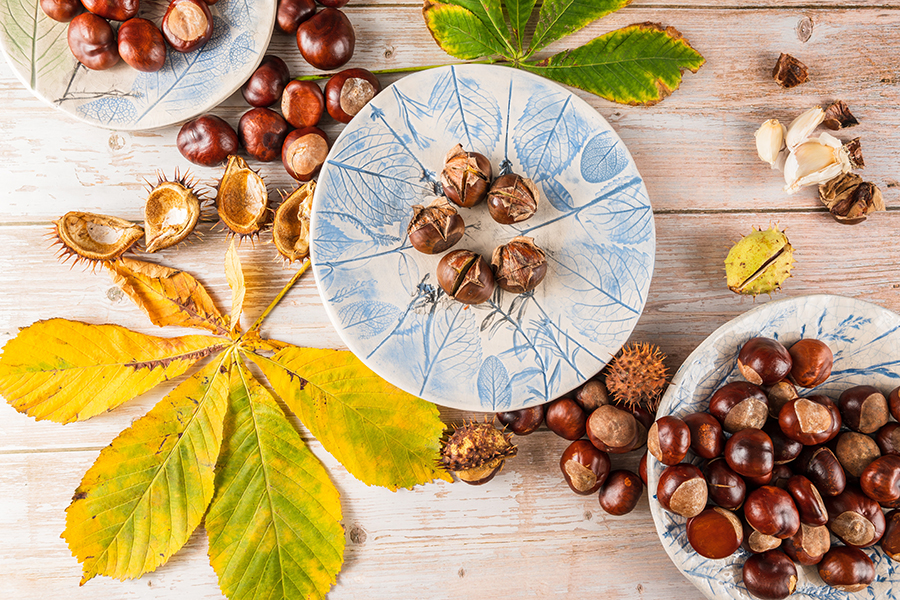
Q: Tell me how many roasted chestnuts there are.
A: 5